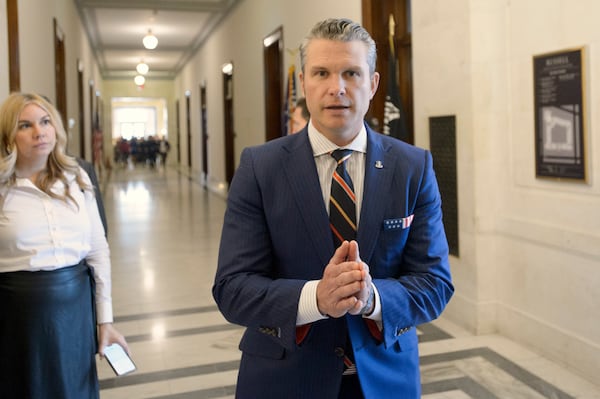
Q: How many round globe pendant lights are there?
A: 3